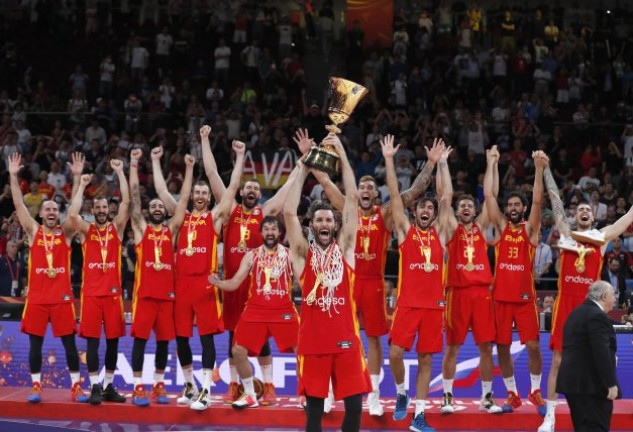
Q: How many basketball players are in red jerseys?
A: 12